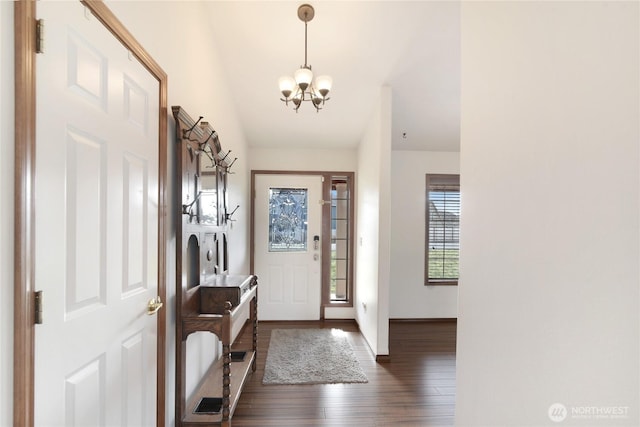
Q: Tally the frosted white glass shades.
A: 5